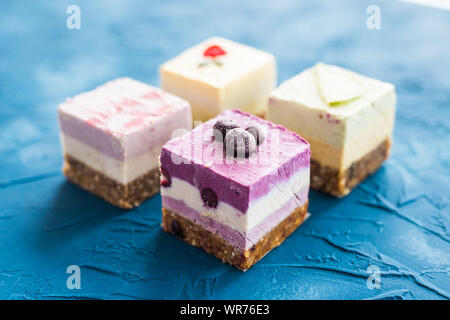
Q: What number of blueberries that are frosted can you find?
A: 3